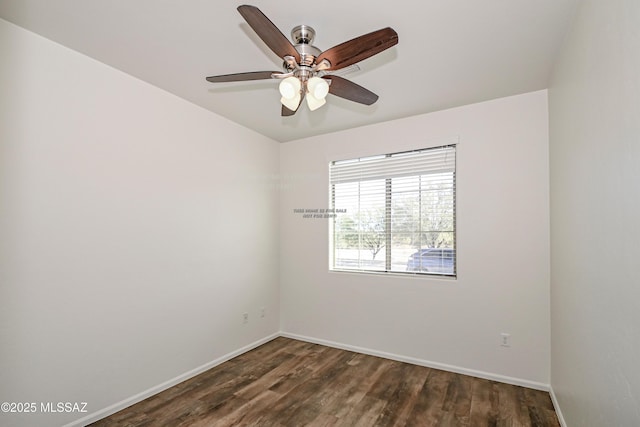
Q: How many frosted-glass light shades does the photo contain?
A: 4